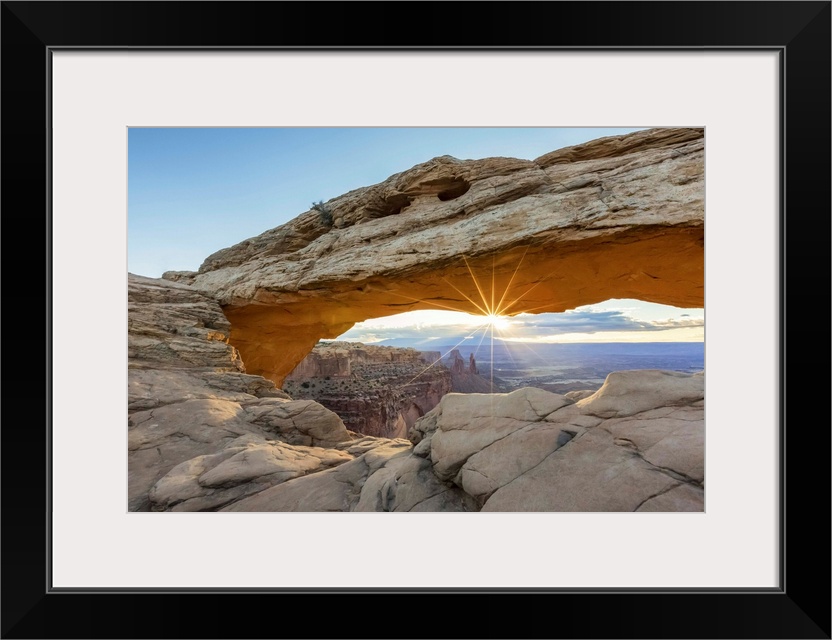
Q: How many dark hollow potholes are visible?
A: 2